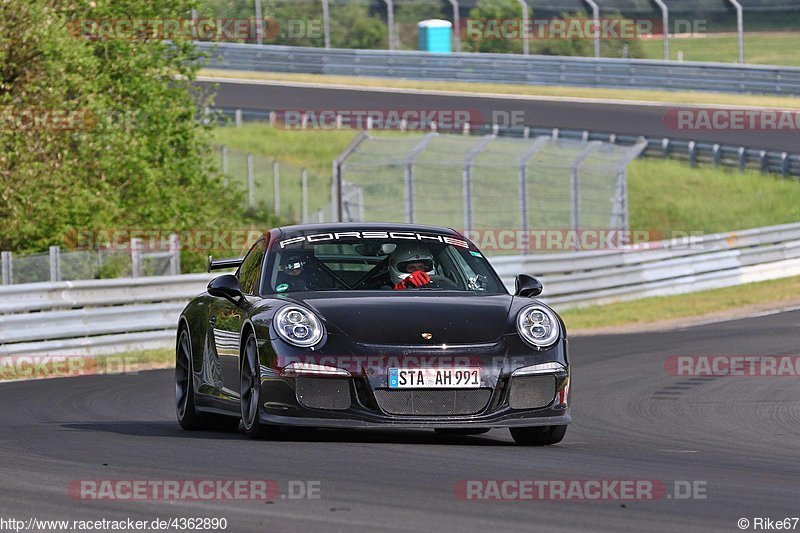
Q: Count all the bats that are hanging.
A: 0